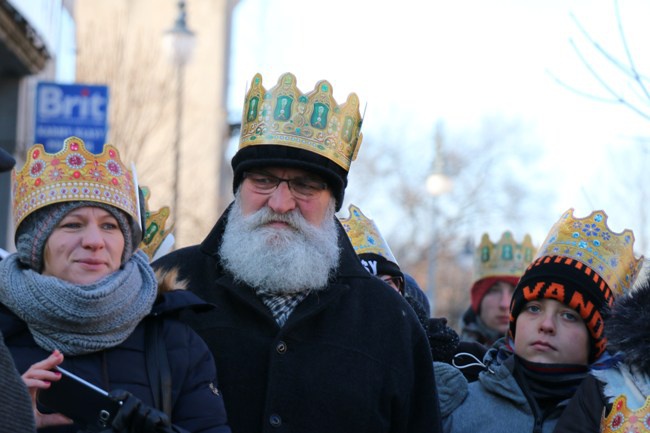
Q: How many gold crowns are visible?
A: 7